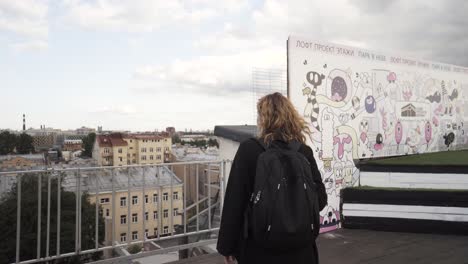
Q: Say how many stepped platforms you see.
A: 2